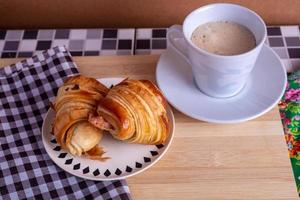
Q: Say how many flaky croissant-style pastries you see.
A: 2